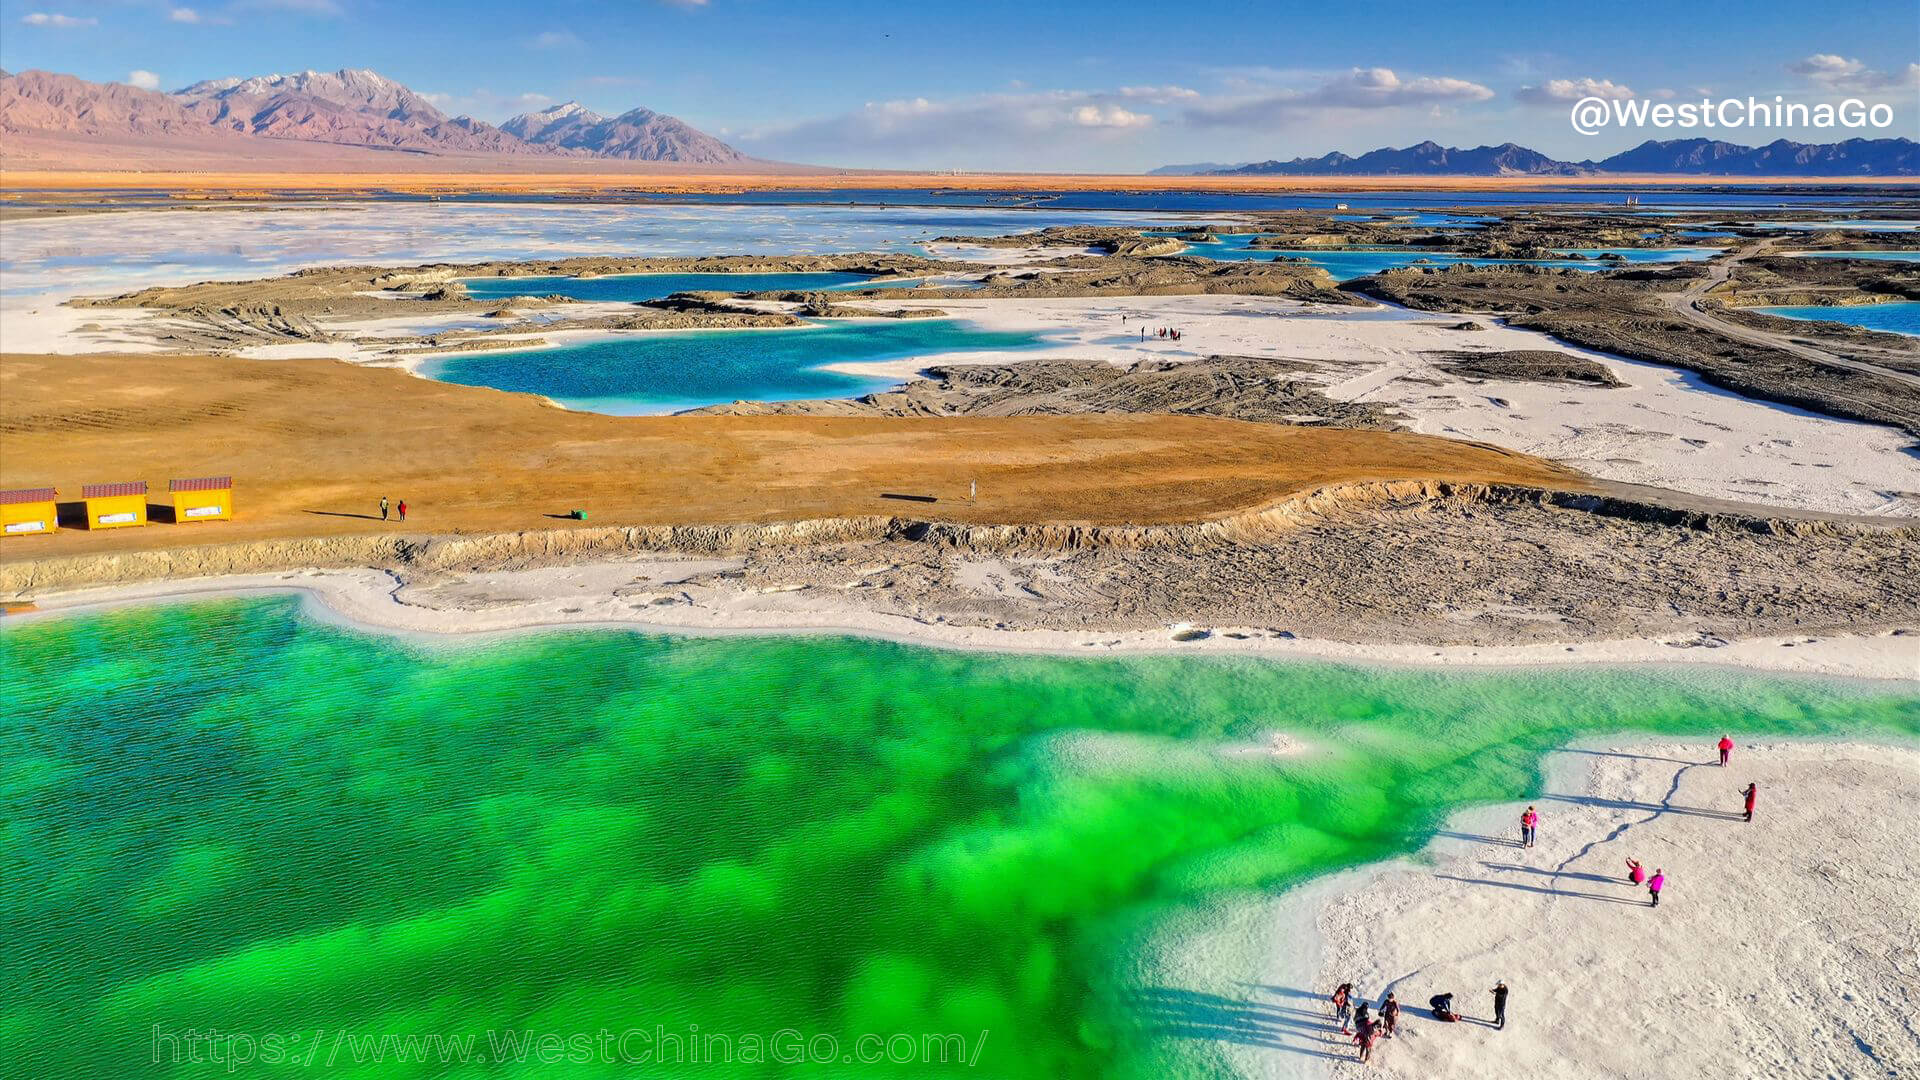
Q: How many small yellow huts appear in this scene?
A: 3